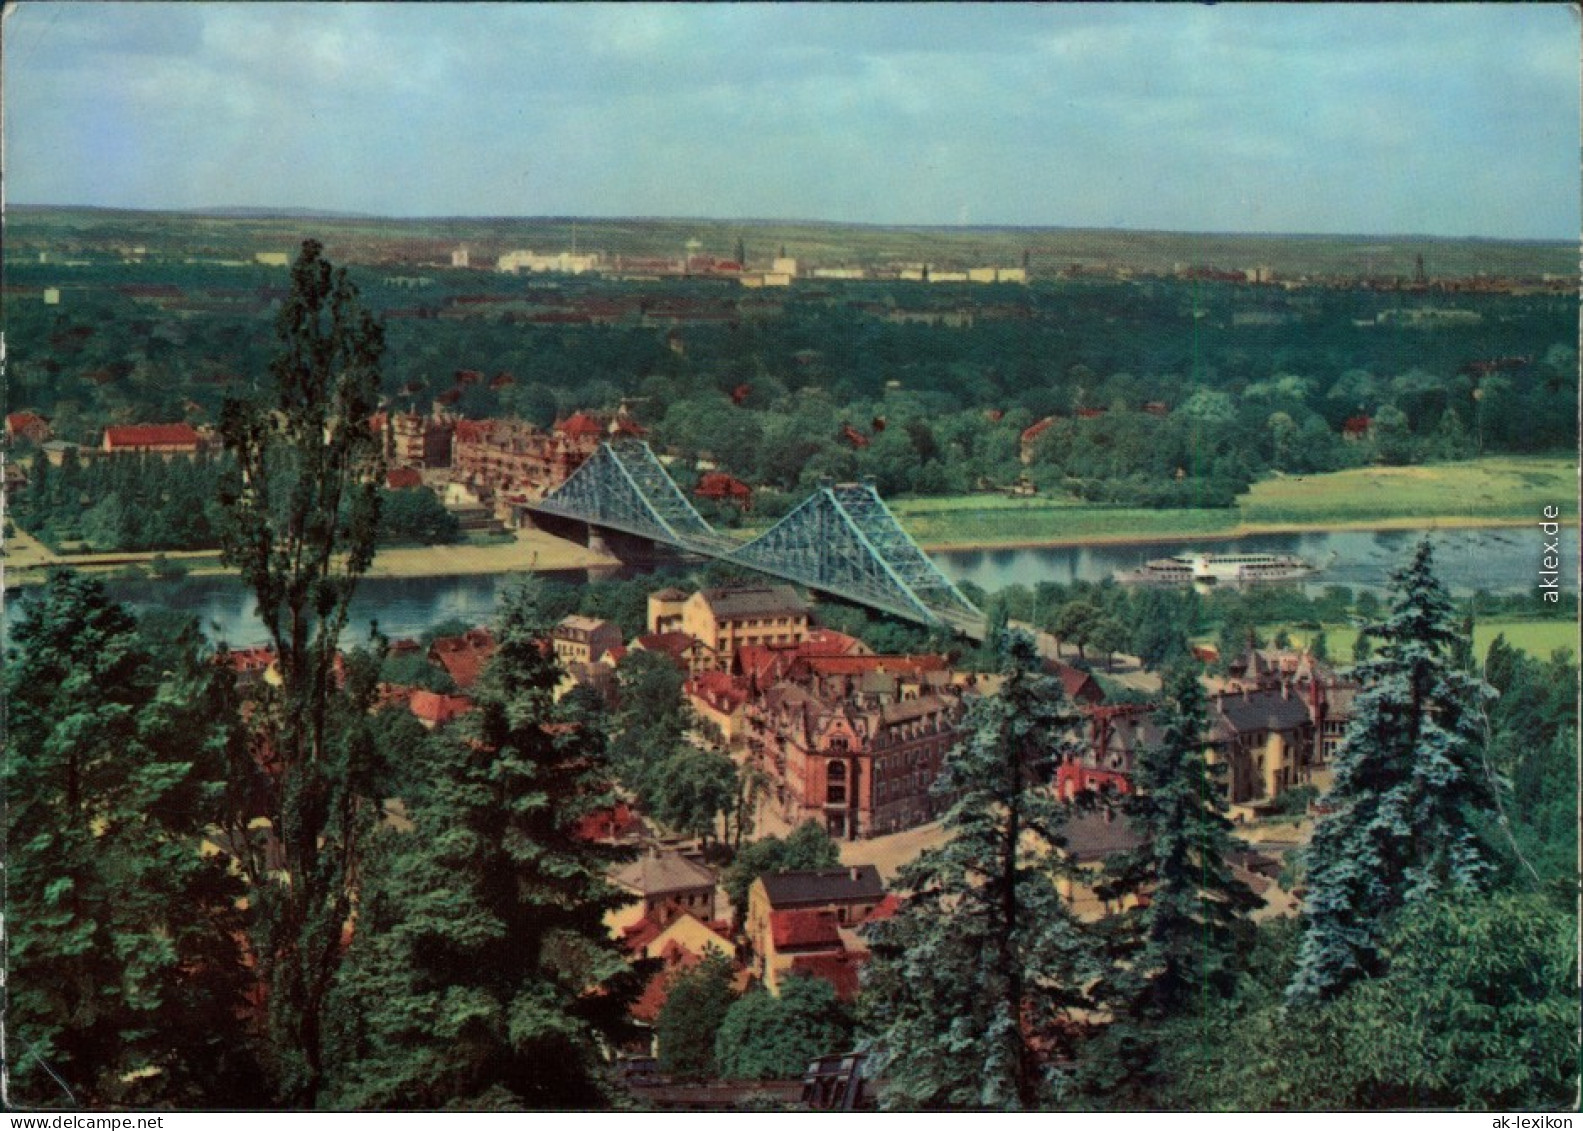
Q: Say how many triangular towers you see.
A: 2